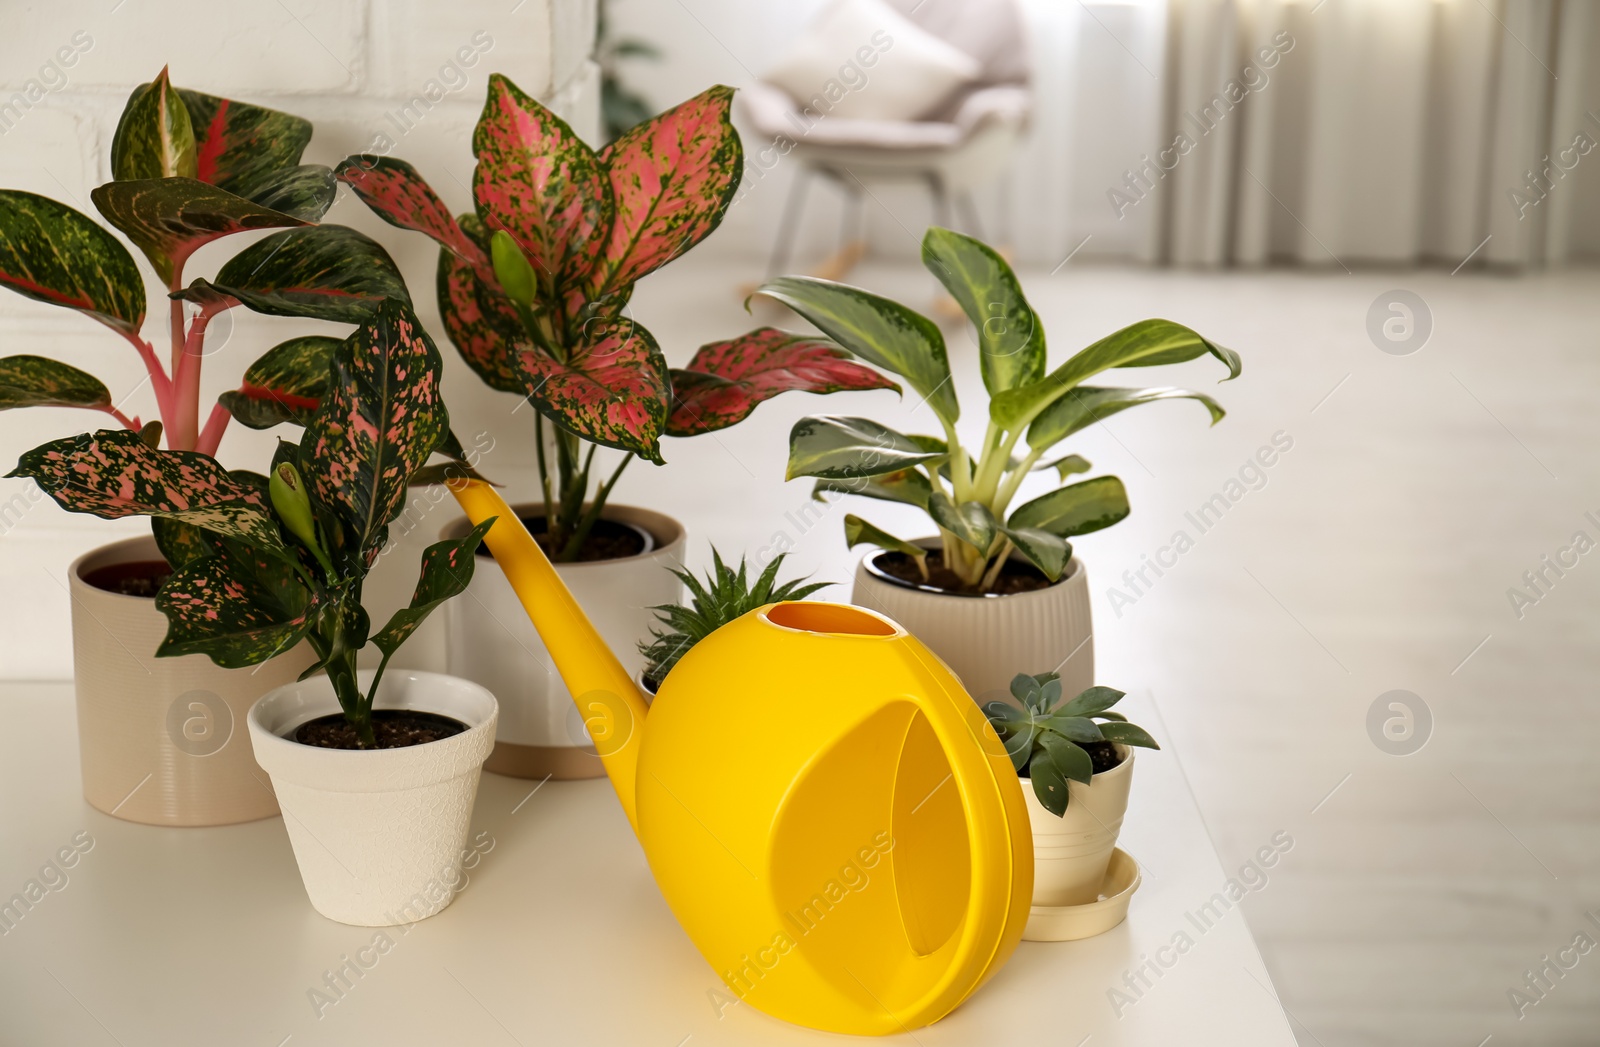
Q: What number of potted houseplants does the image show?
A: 6